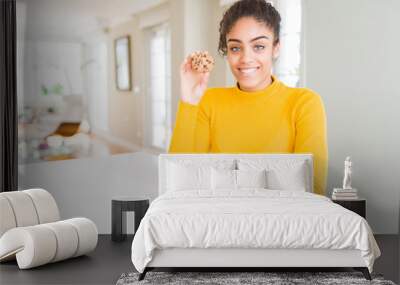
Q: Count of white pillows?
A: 4